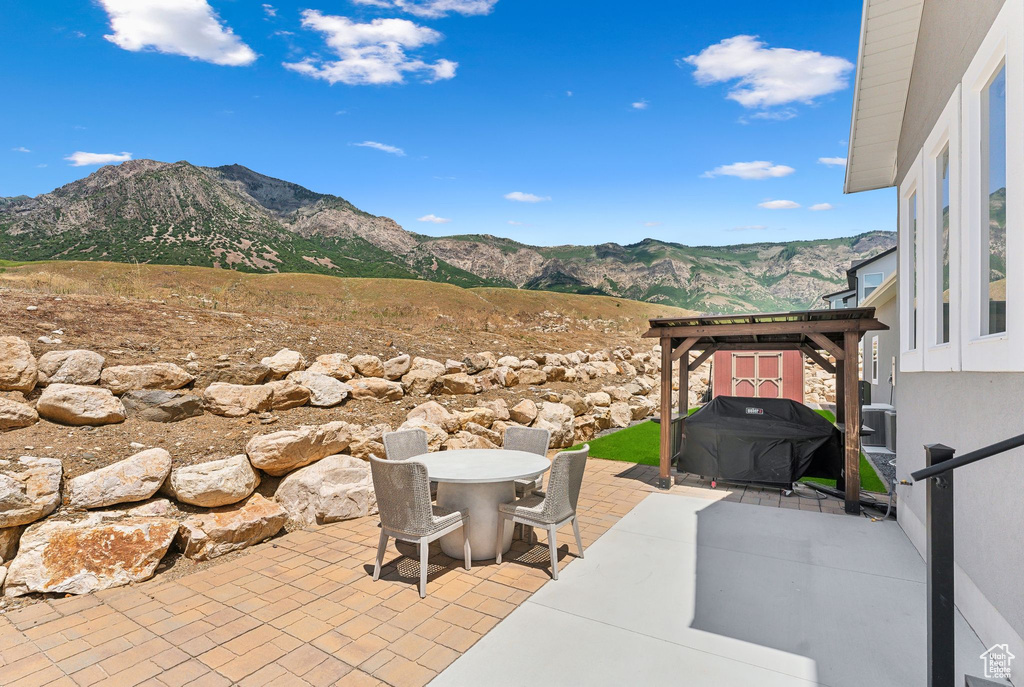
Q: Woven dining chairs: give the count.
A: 4